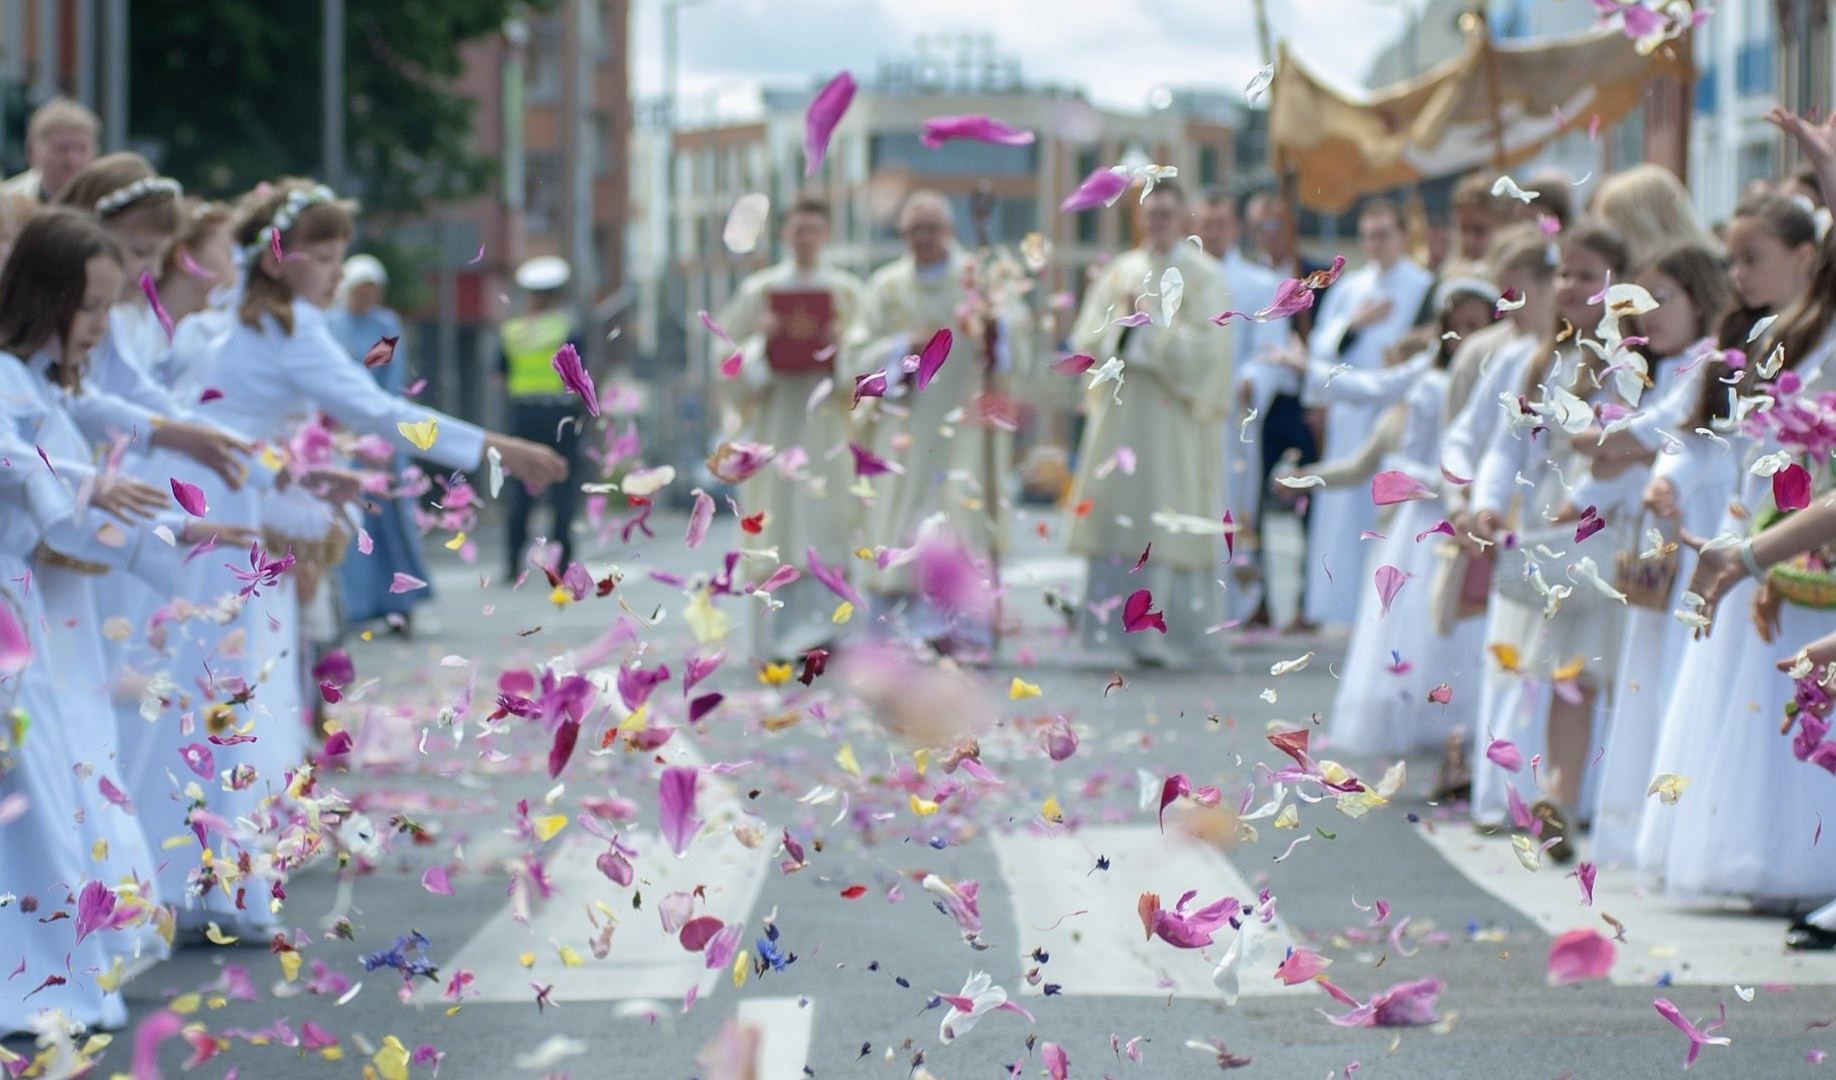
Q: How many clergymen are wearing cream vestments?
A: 3